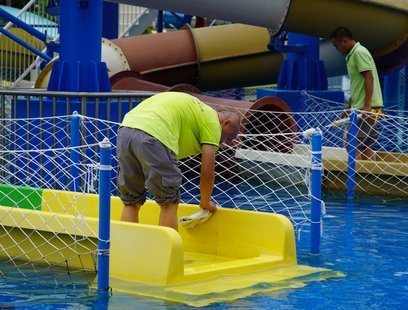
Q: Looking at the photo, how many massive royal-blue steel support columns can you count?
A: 2